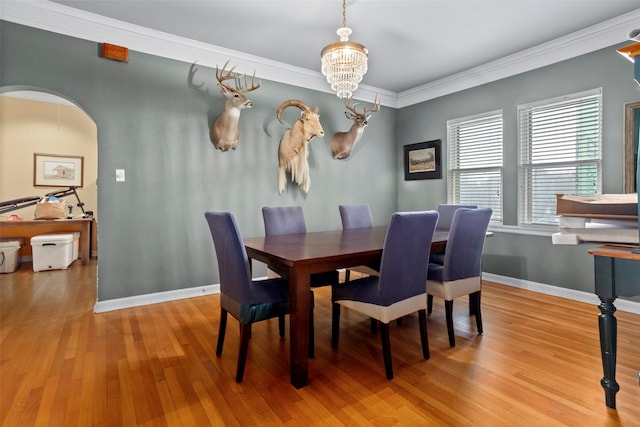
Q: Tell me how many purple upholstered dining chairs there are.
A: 6